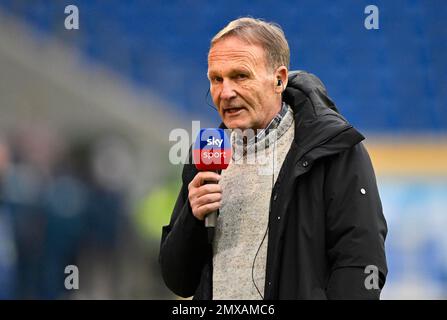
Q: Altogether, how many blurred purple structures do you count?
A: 0